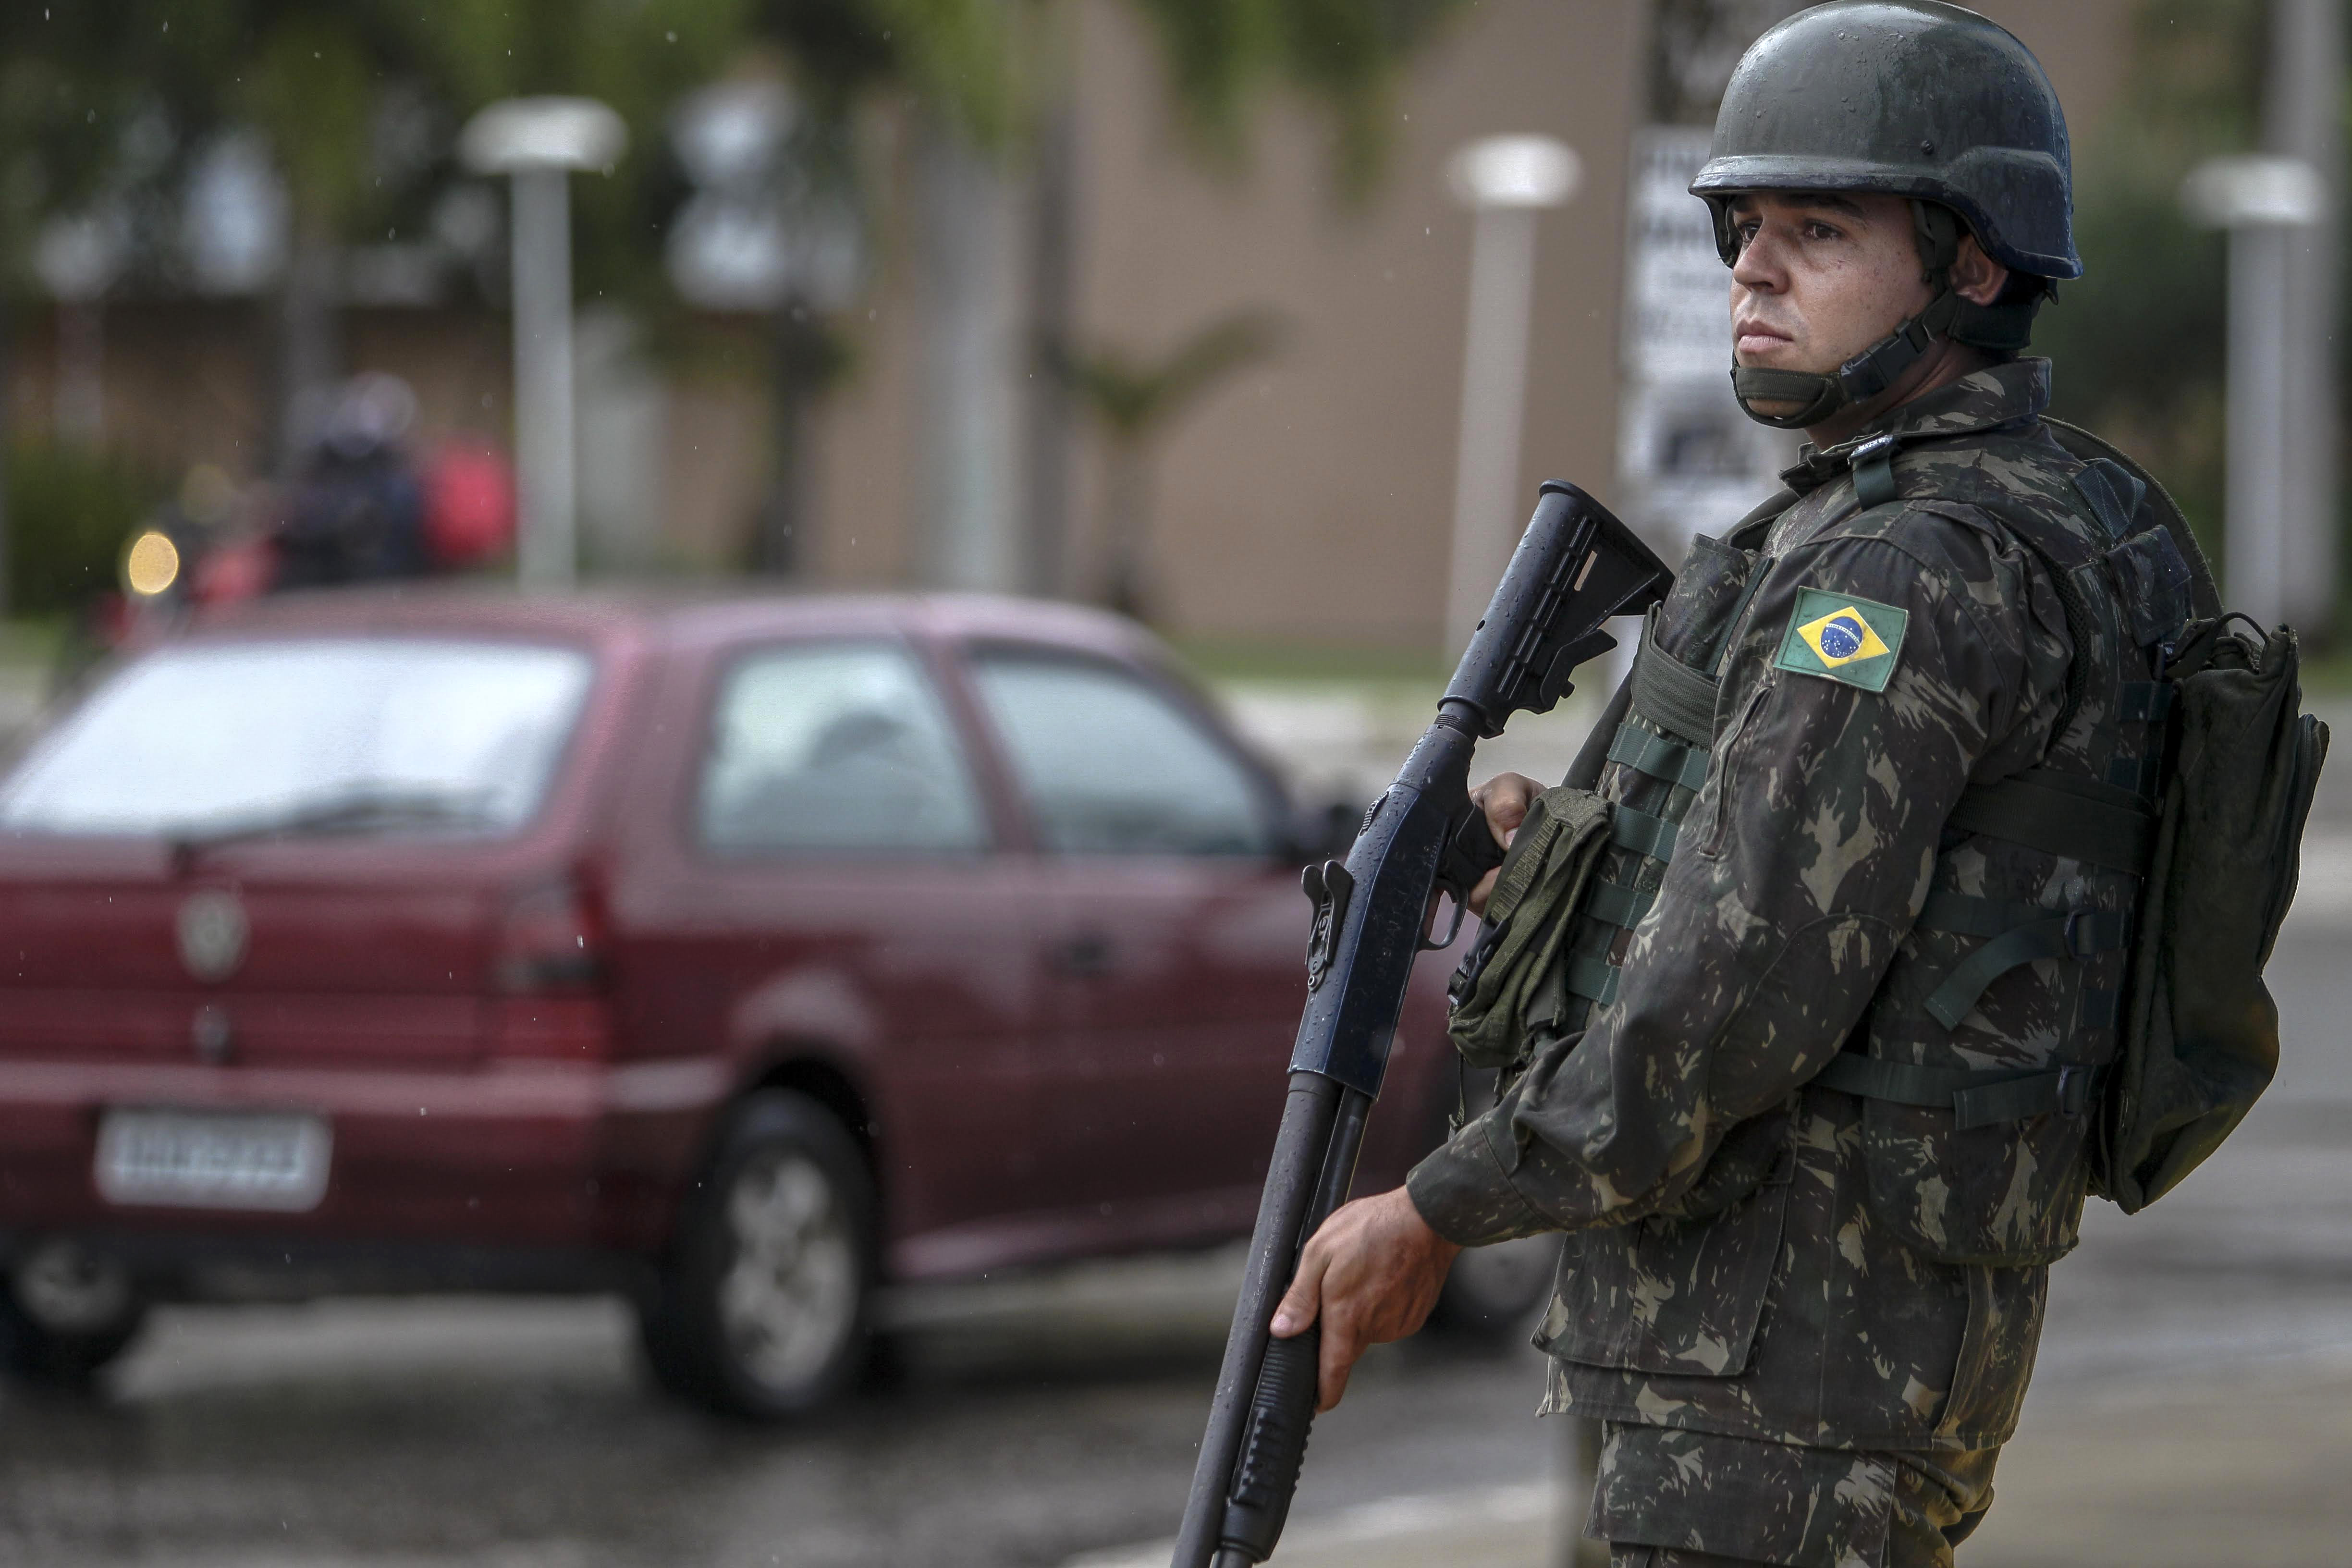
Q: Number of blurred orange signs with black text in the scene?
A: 0